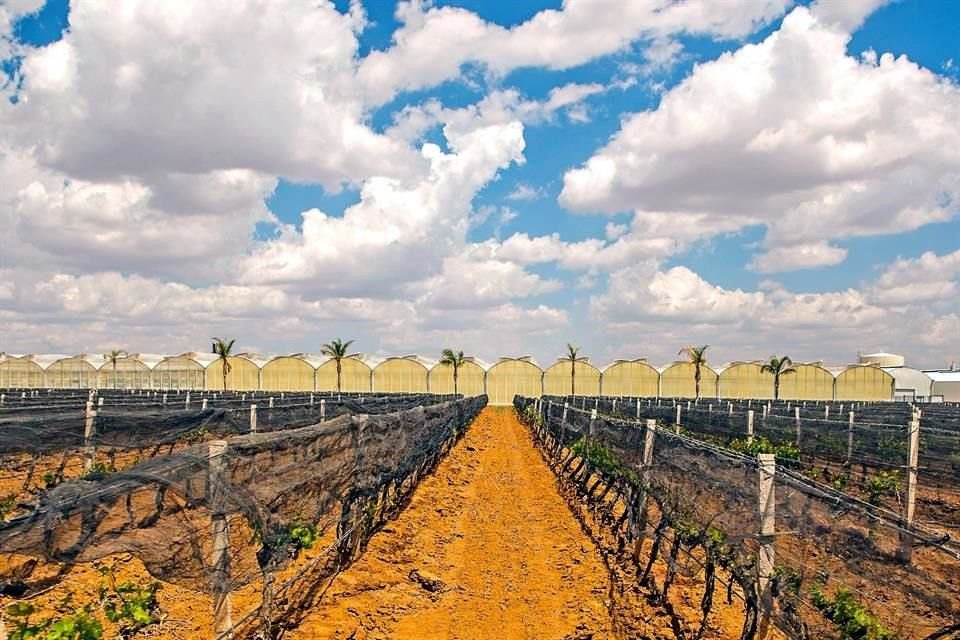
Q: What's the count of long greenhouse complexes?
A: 1